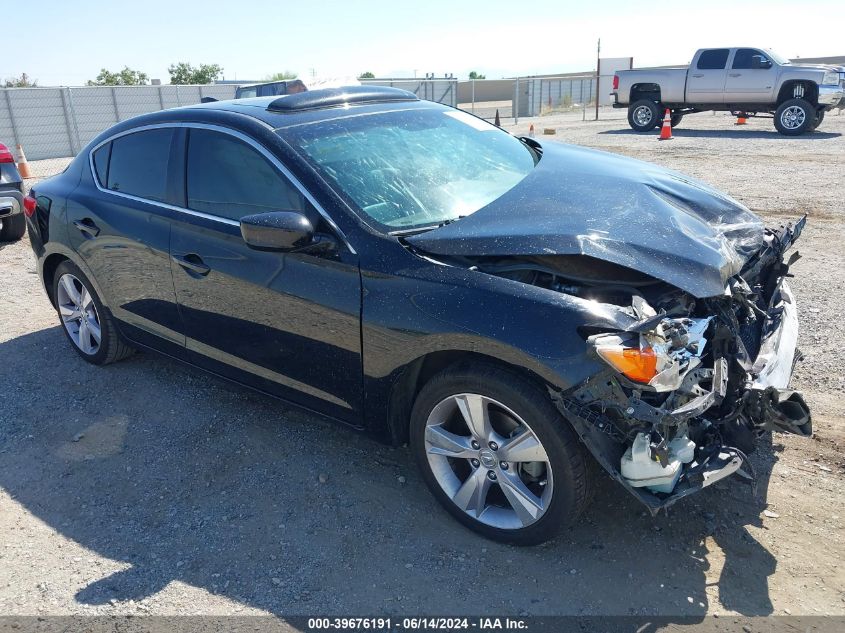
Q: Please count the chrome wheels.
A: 4